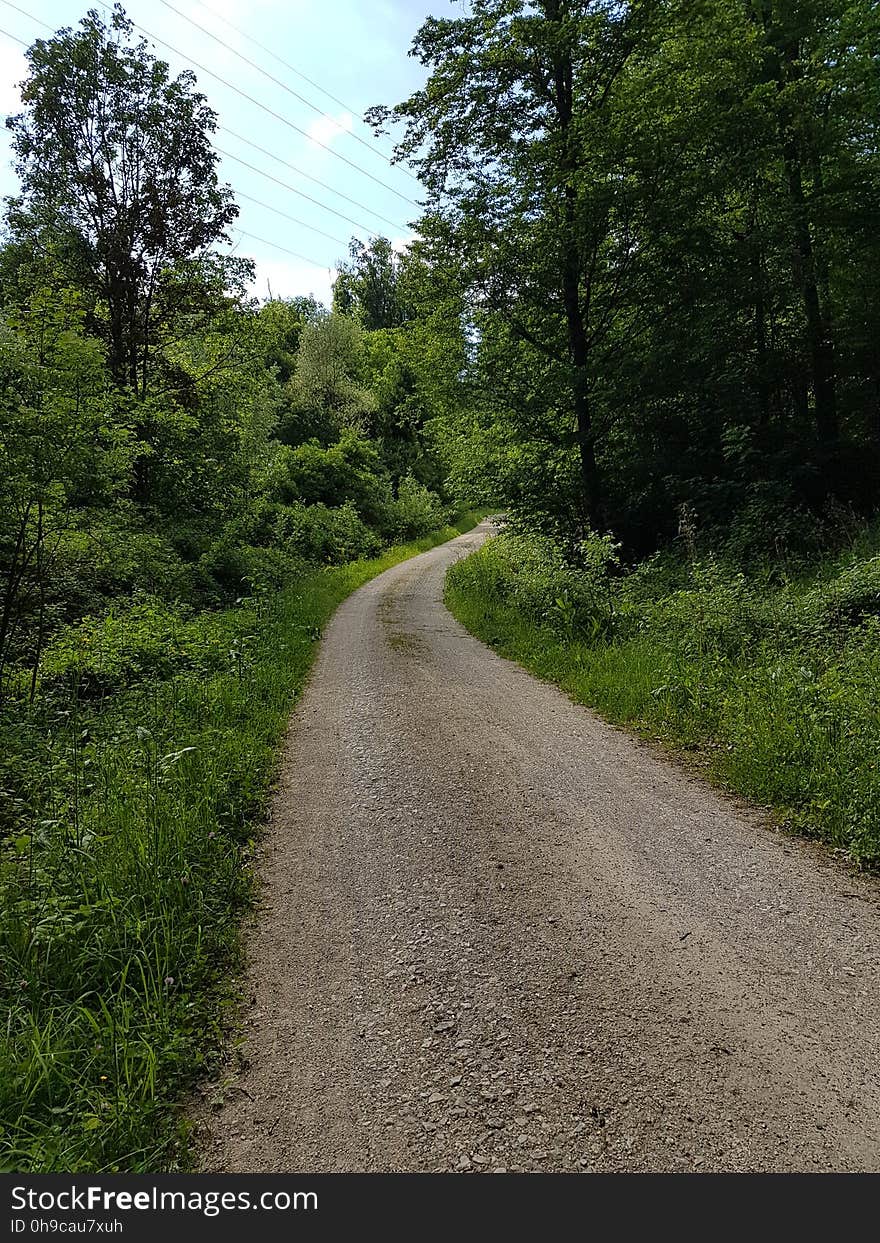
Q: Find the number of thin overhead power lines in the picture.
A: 7